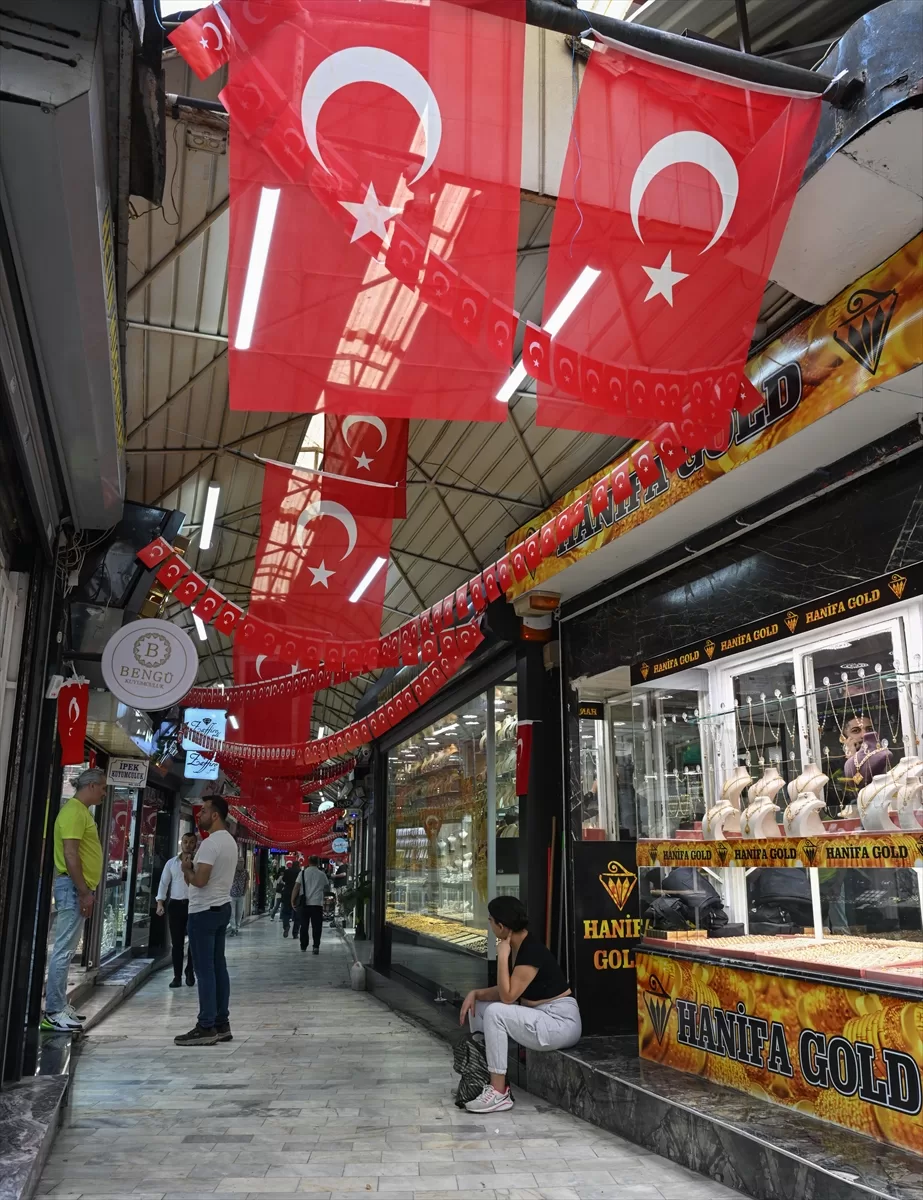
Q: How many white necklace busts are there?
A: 9